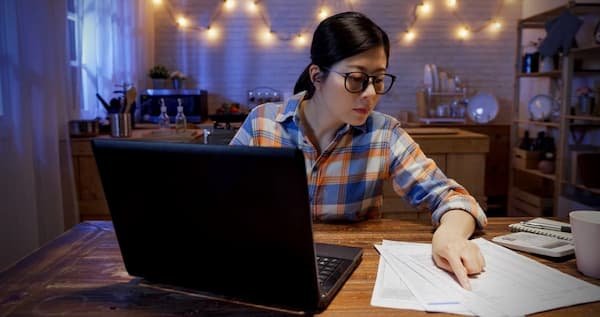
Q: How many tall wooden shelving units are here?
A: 1